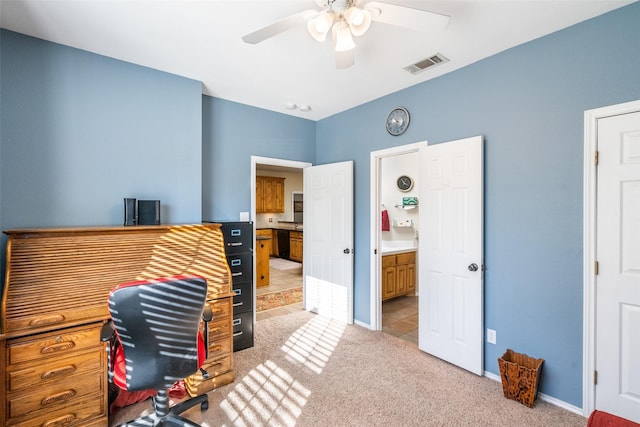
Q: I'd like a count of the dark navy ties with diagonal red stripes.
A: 0